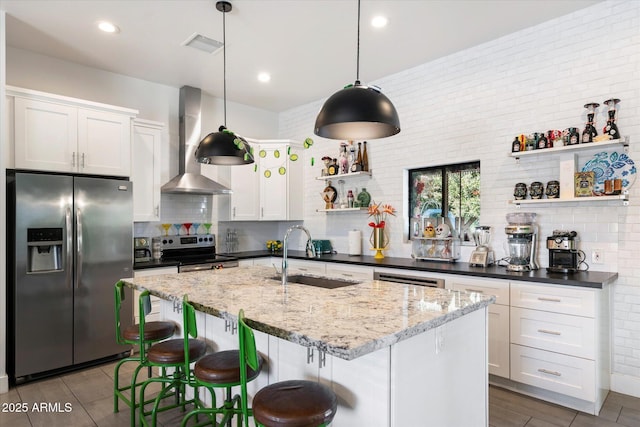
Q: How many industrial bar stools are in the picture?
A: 4